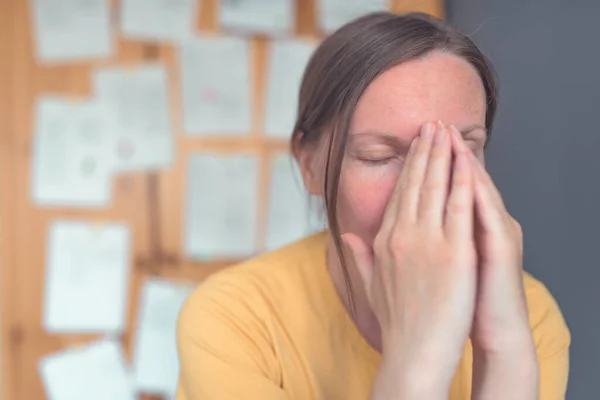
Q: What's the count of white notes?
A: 13